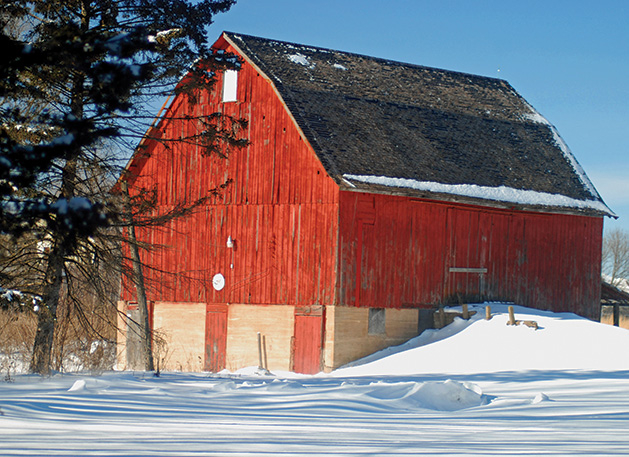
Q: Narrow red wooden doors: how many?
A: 2